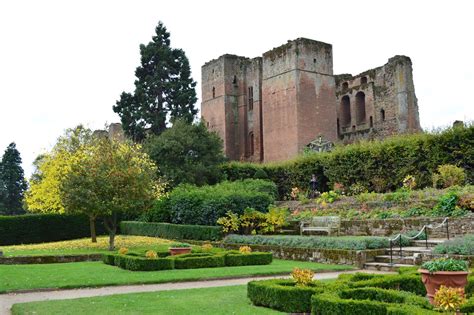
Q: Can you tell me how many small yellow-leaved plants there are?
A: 6